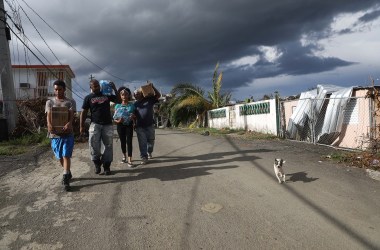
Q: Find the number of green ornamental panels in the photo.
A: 2